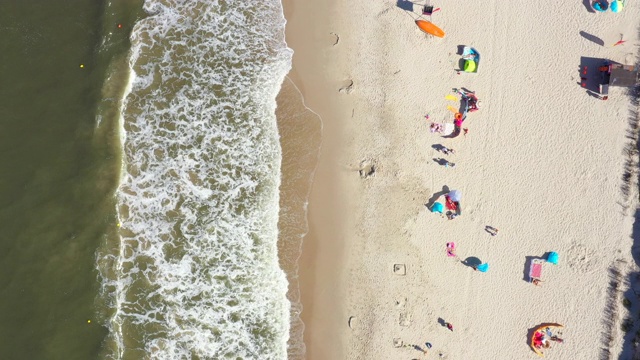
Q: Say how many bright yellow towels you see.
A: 2